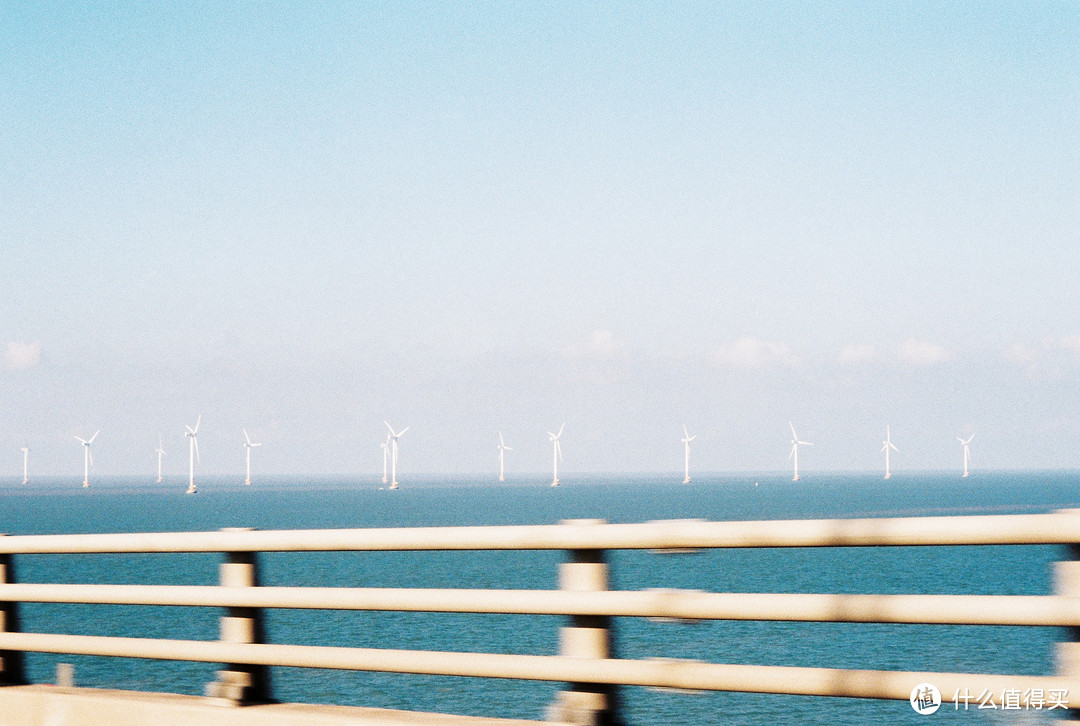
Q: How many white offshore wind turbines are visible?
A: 13